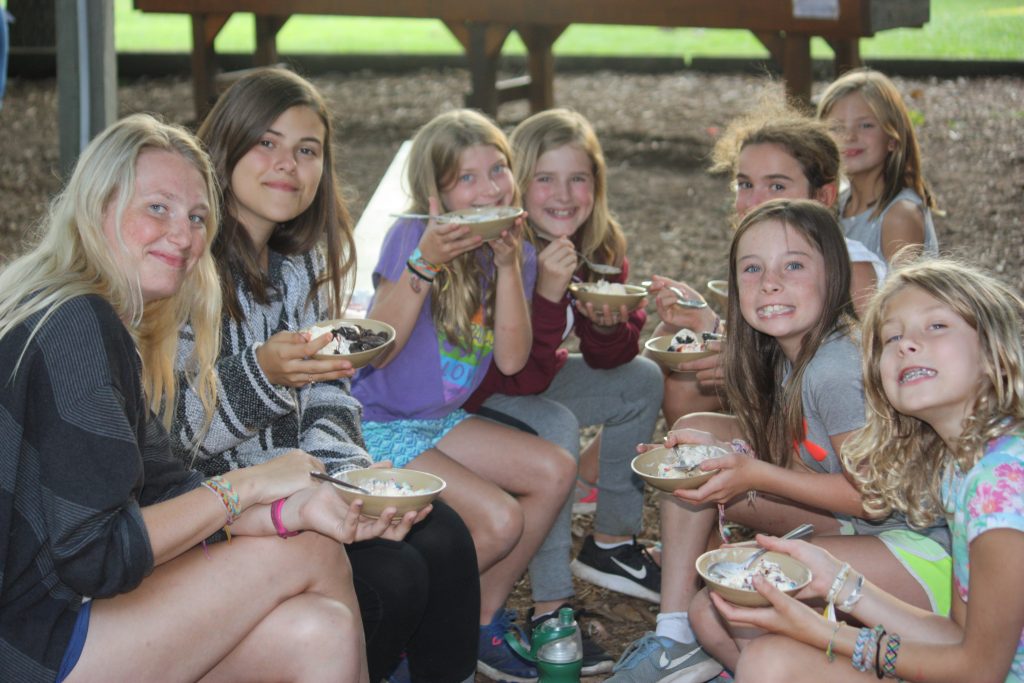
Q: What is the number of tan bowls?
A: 8